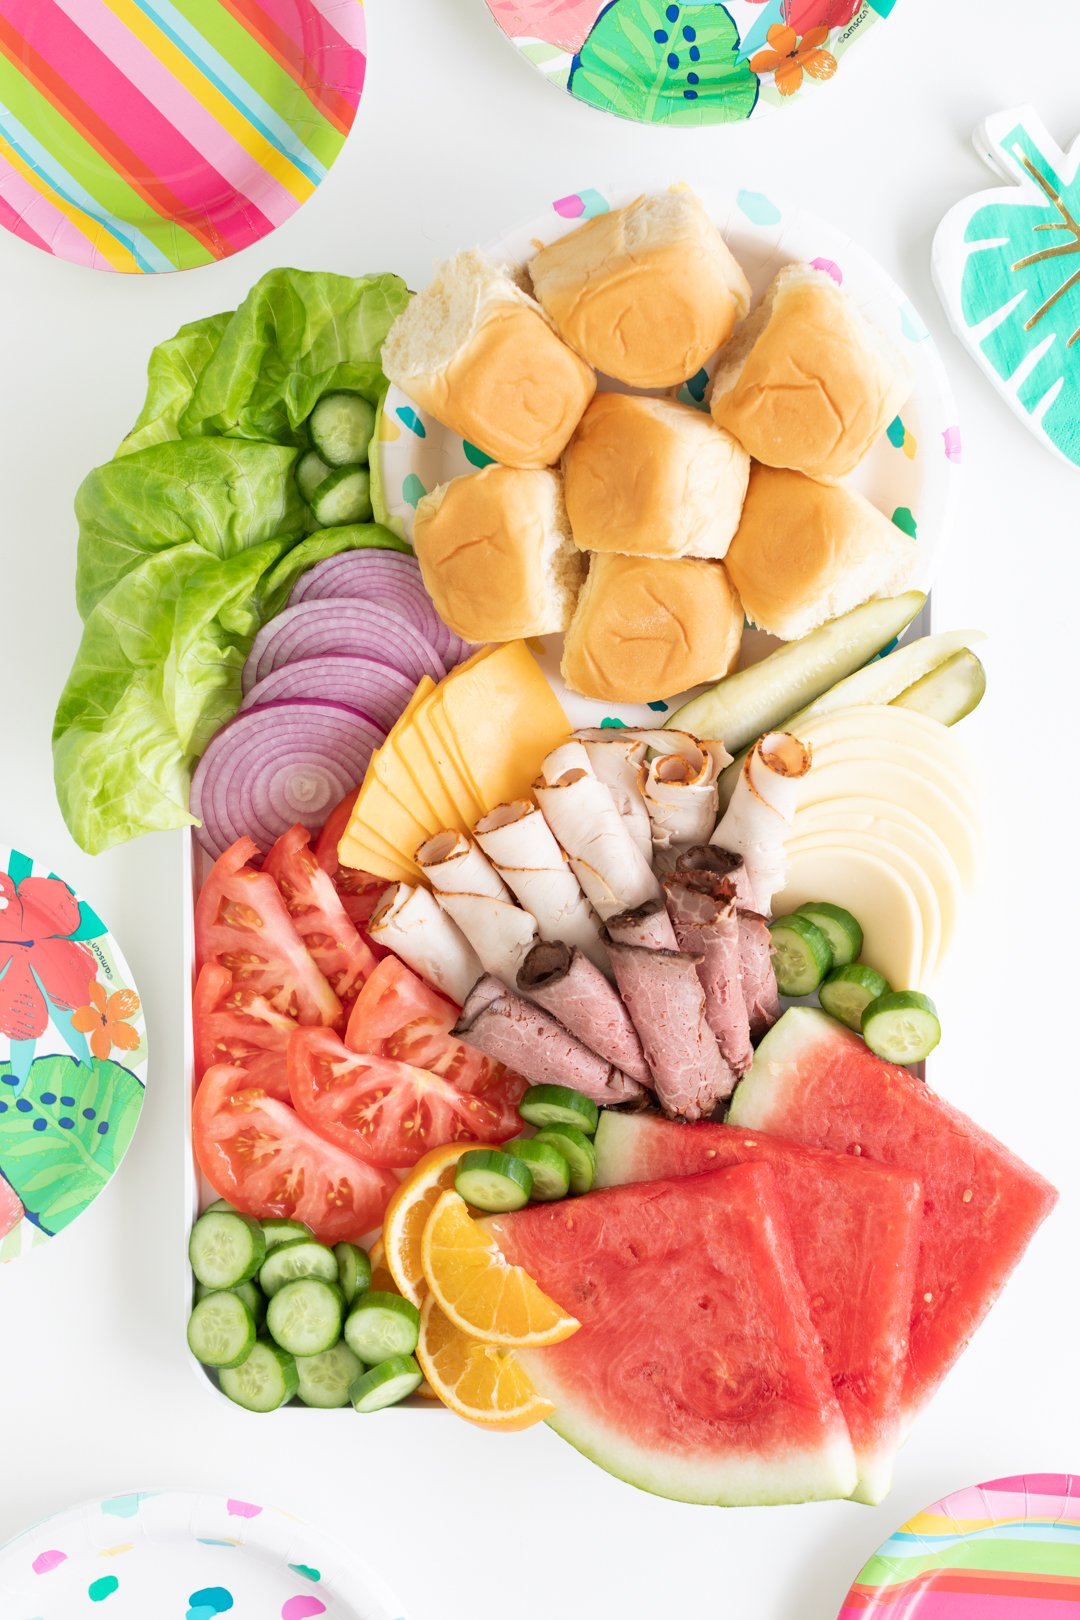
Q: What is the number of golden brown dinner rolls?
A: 7